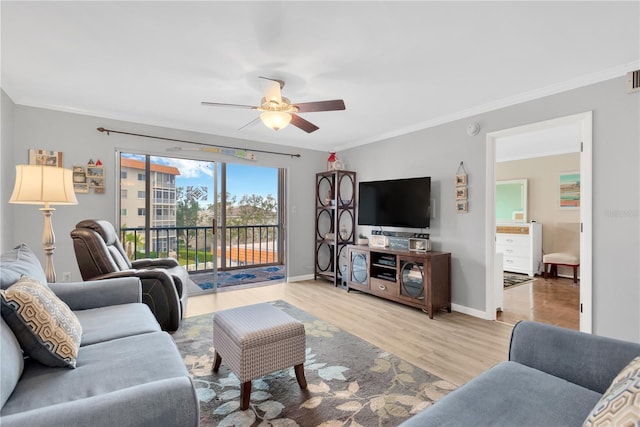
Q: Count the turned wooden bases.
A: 1